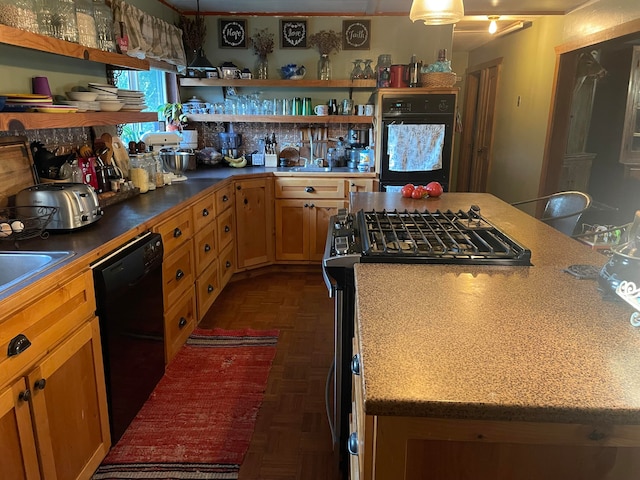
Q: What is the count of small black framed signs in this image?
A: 3